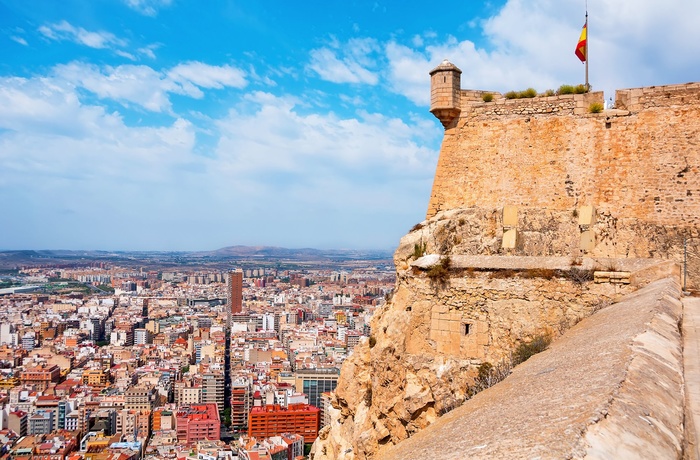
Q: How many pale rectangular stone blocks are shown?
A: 4